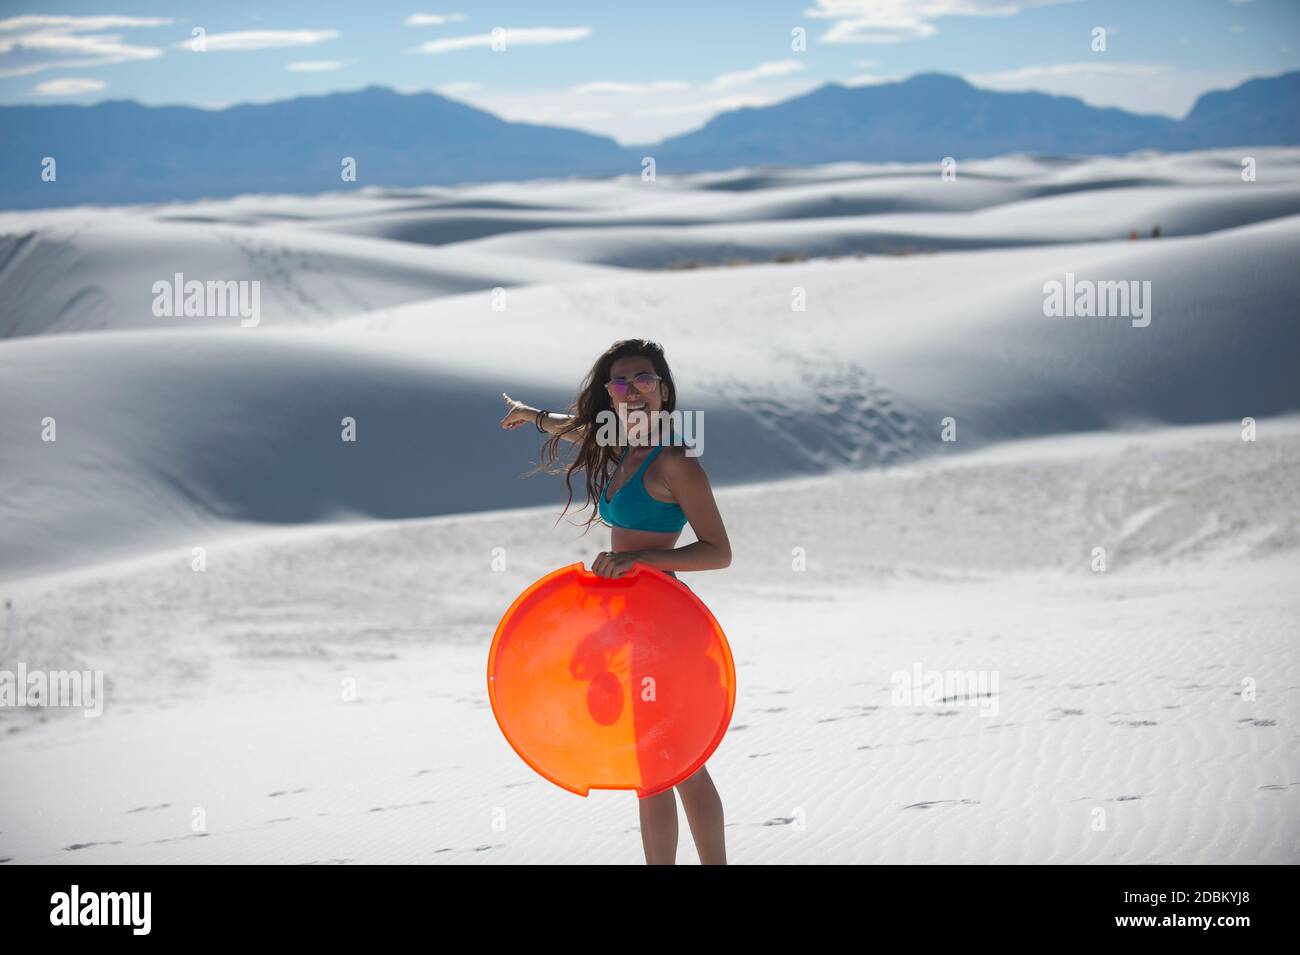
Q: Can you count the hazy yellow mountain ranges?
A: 0